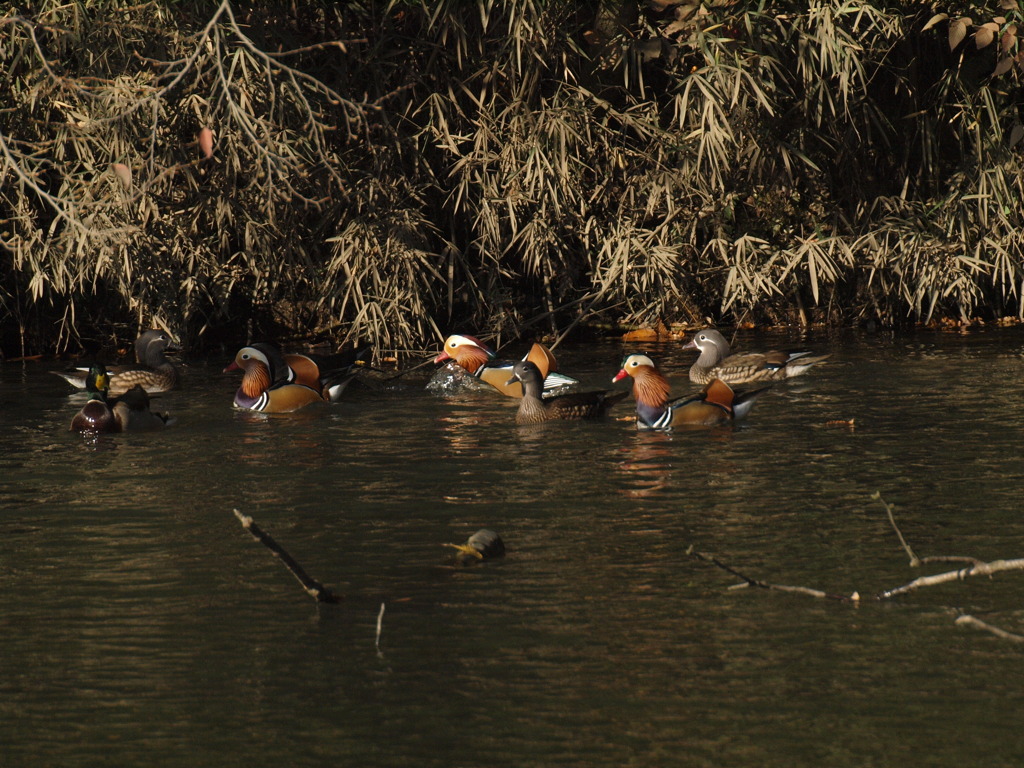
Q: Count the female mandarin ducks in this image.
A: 3